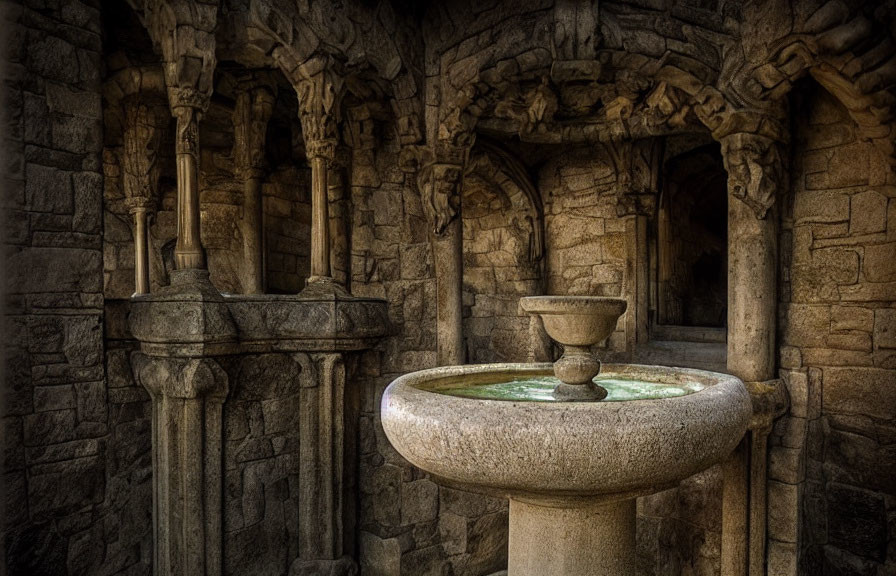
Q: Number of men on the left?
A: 0